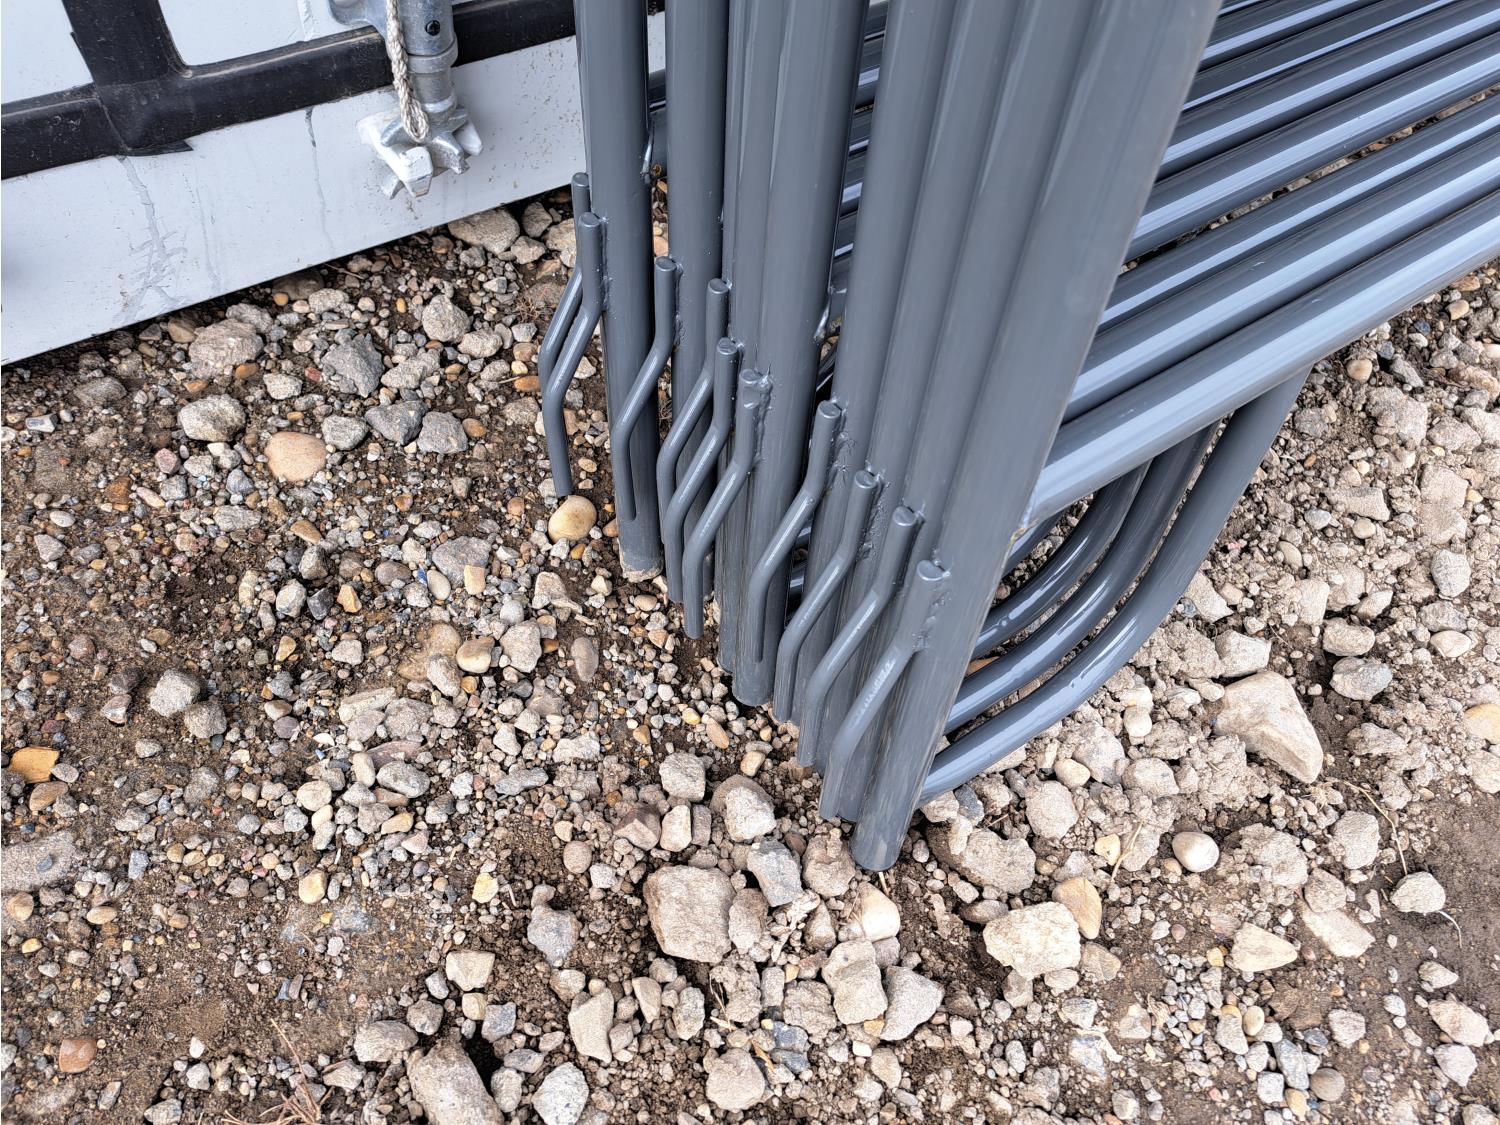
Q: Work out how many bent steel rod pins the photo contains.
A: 10